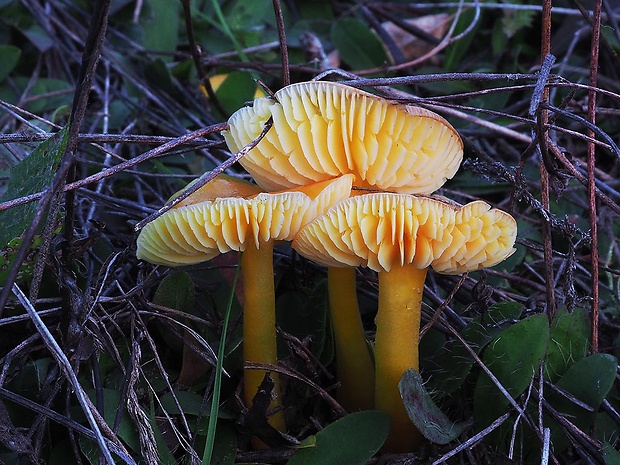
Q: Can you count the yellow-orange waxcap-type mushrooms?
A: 3